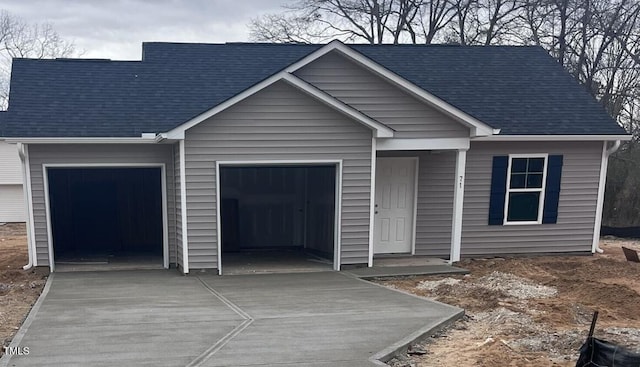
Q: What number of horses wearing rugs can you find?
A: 0